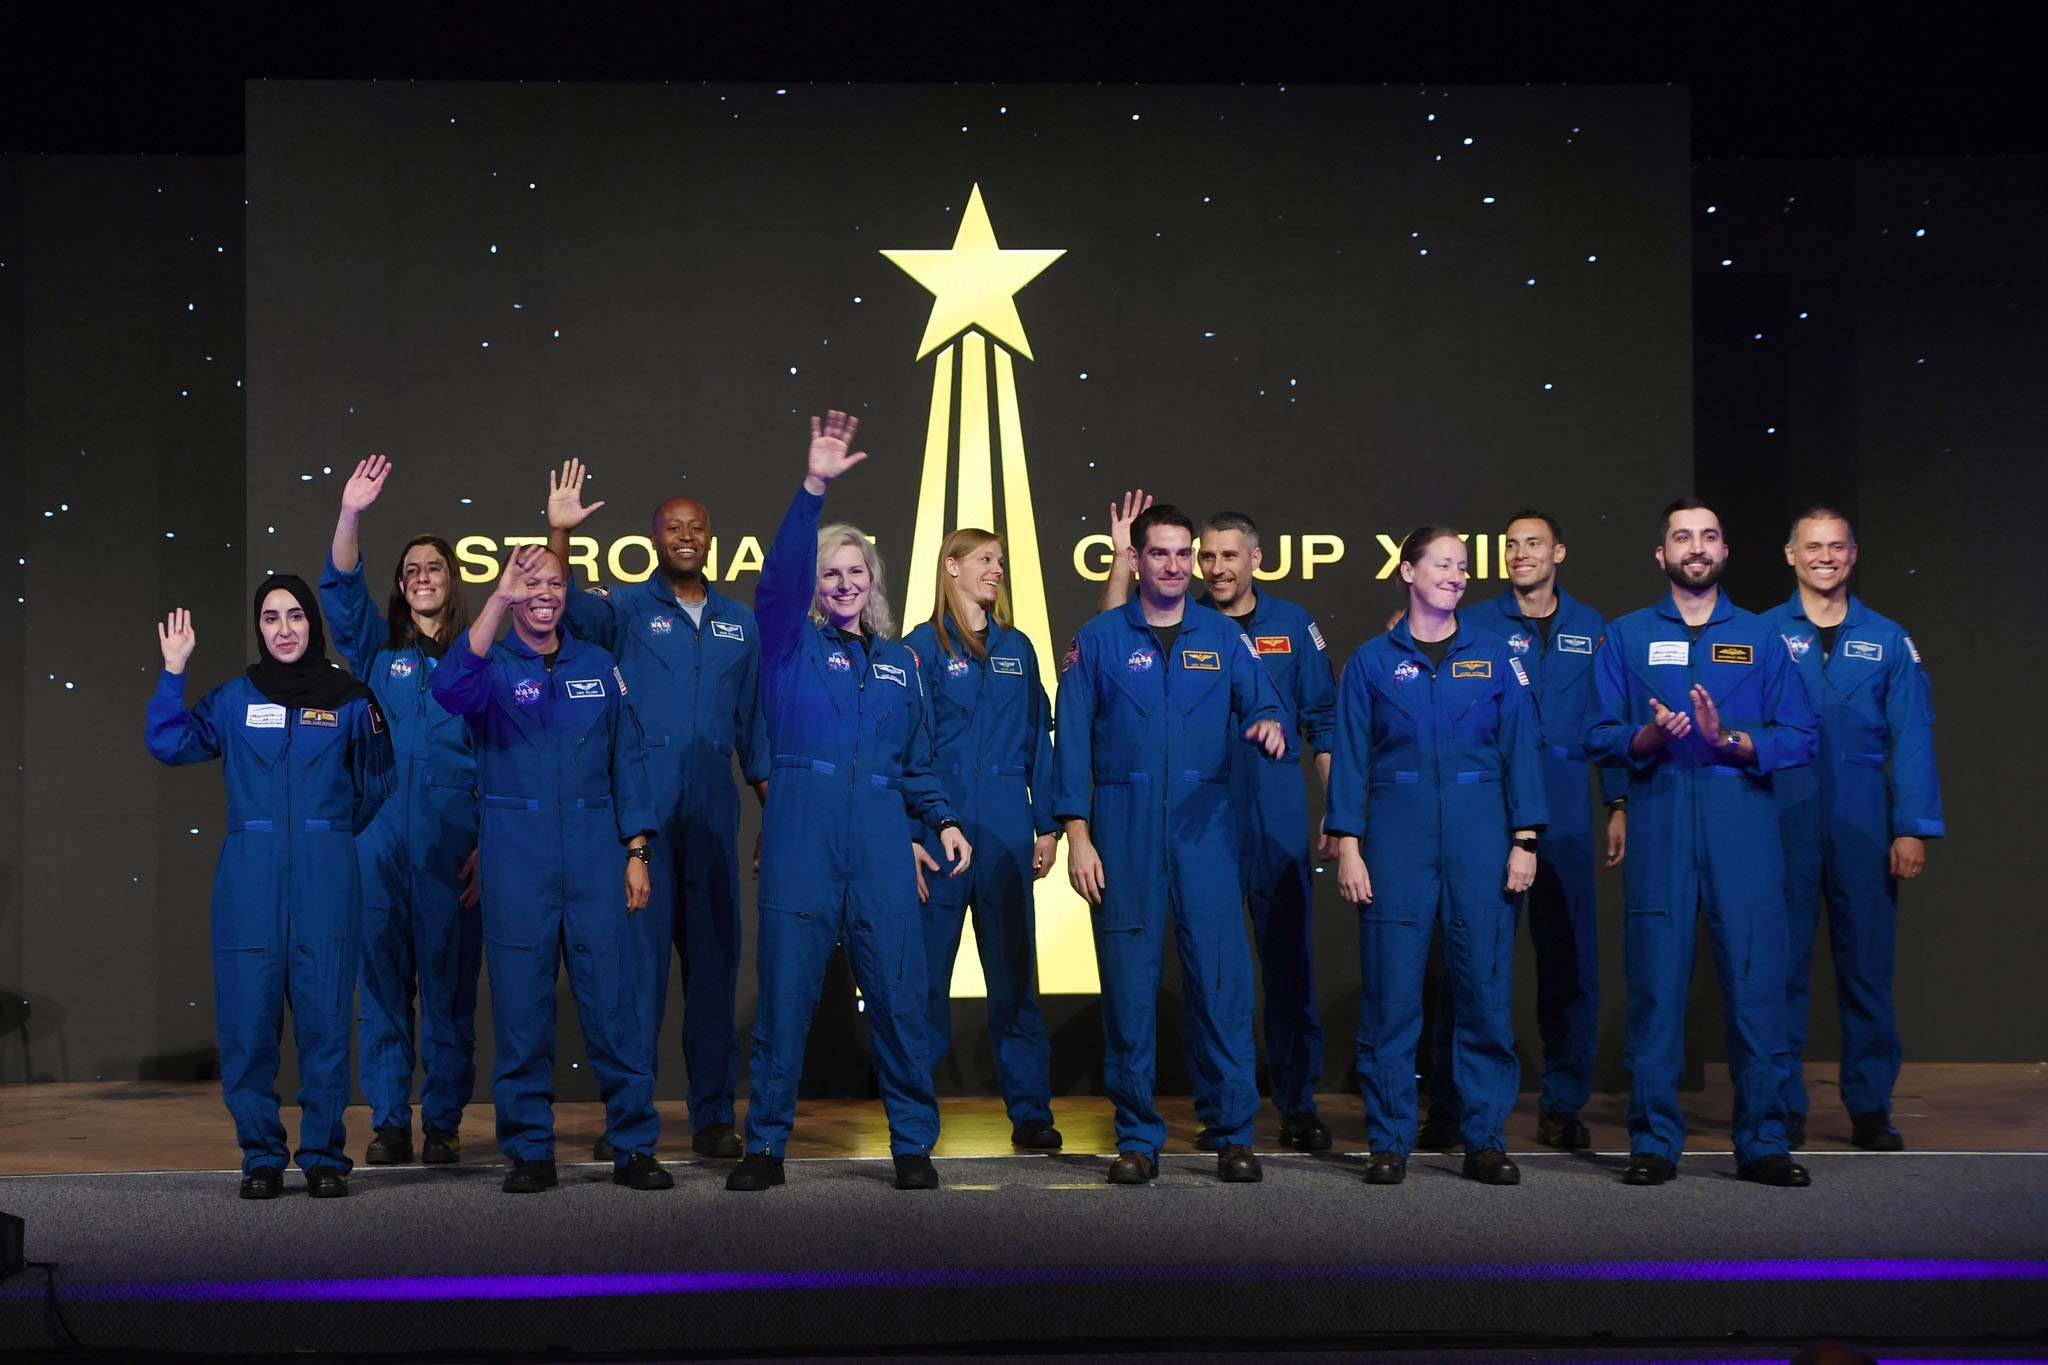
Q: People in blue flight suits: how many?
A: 12